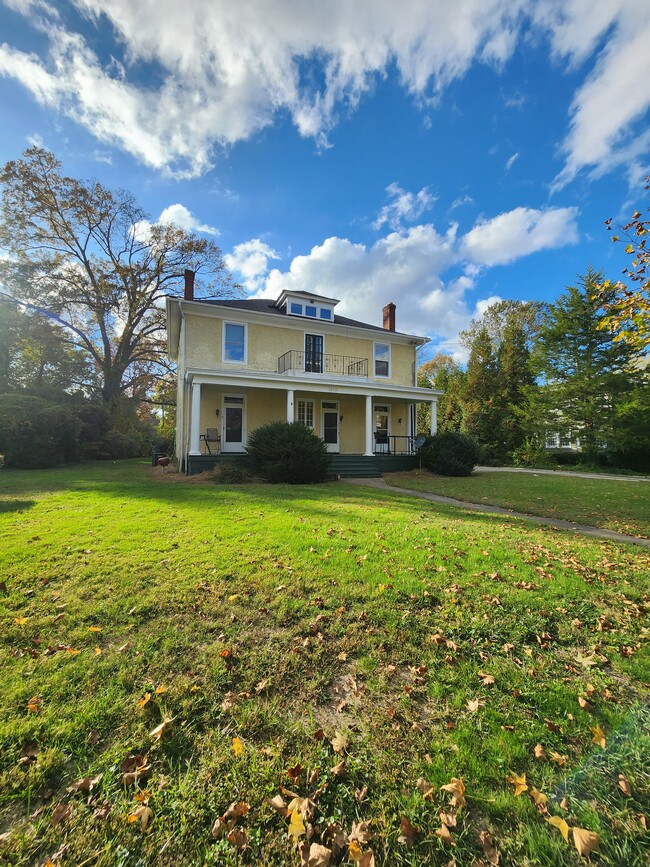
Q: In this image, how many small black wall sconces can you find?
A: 3